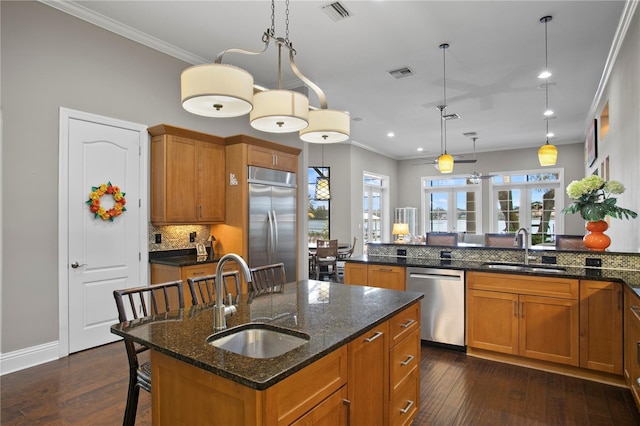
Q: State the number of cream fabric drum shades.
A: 3